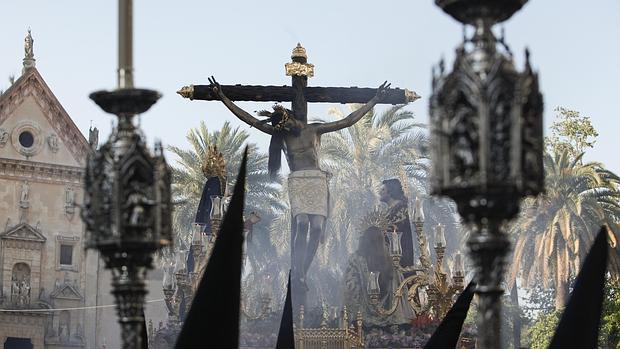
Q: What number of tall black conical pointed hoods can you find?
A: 4